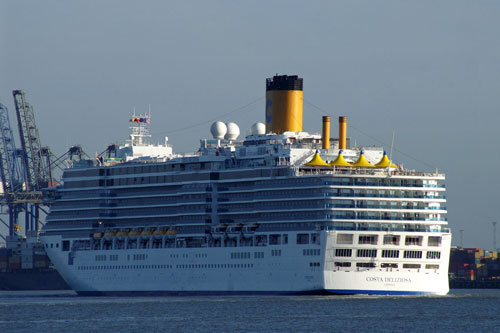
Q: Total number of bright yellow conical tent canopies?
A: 4